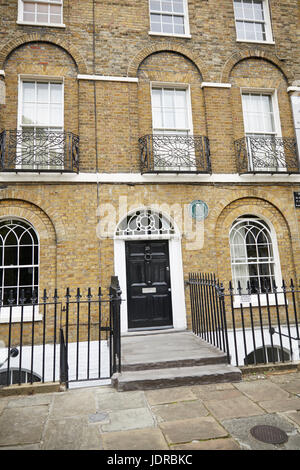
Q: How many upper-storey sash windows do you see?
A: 6